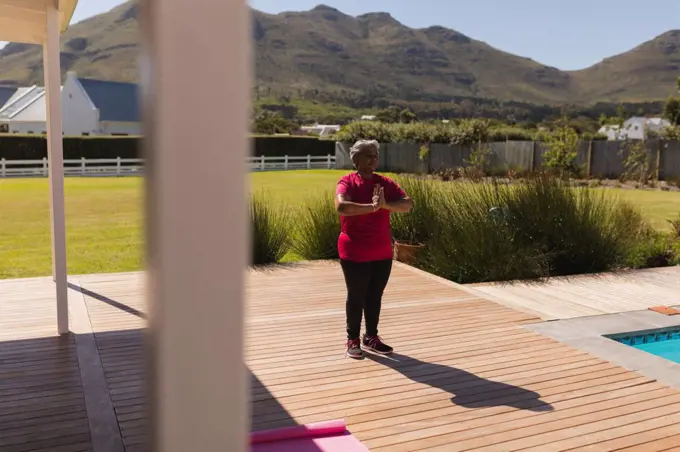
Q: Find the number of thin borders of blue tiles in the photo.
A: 1